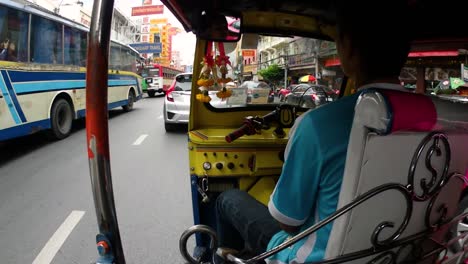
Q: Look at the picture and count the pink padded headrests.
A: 1